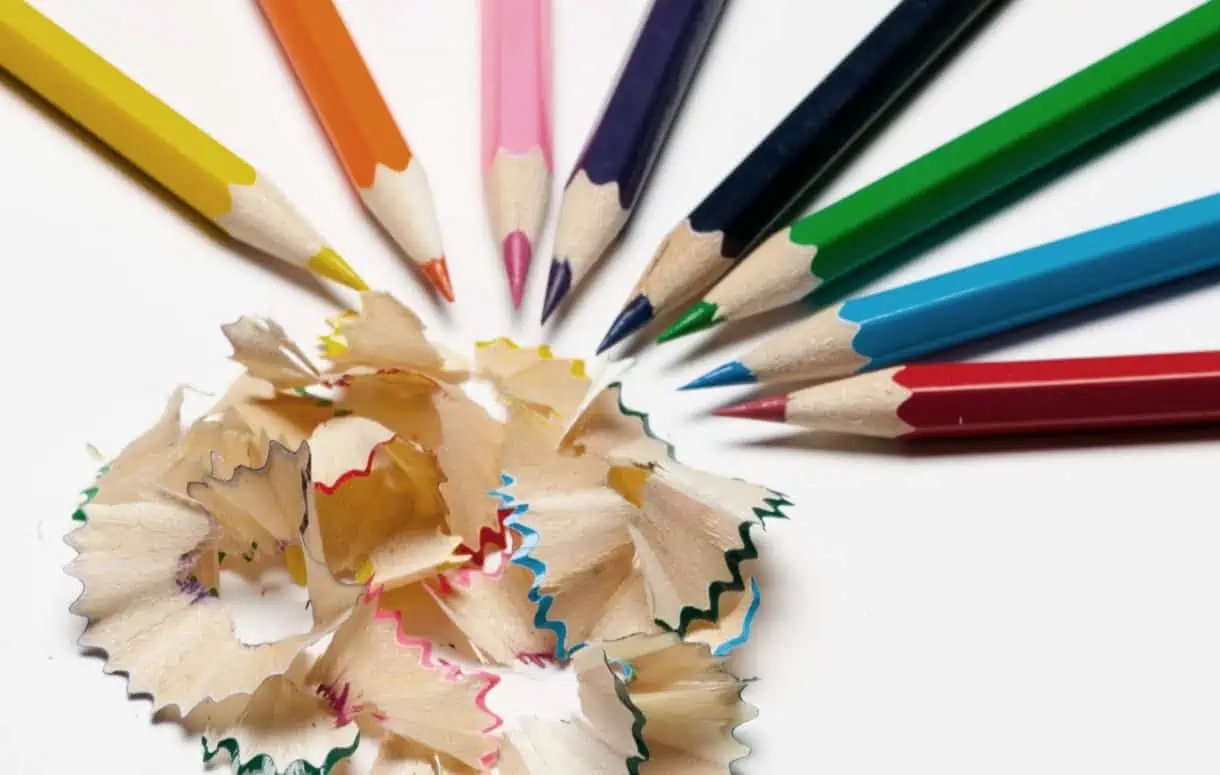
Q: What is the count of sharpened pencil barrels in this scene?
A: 8